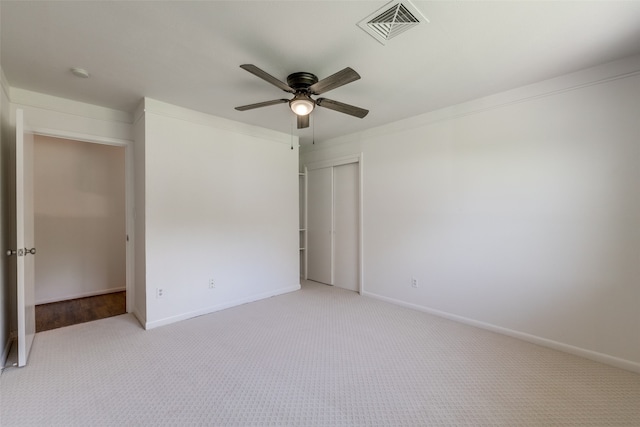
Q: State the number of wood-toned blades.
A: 5